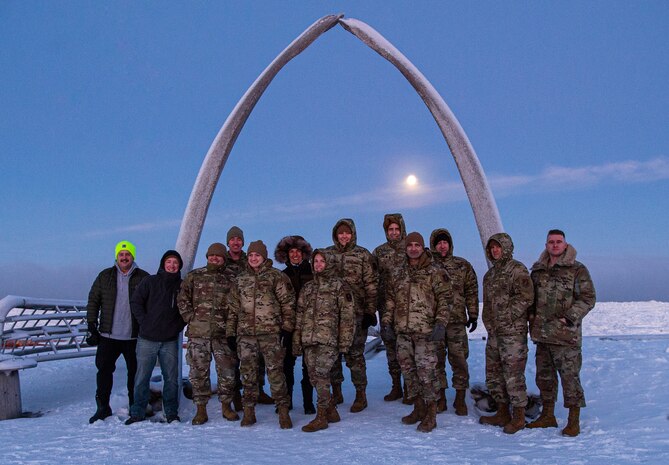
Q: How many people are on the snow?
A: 13